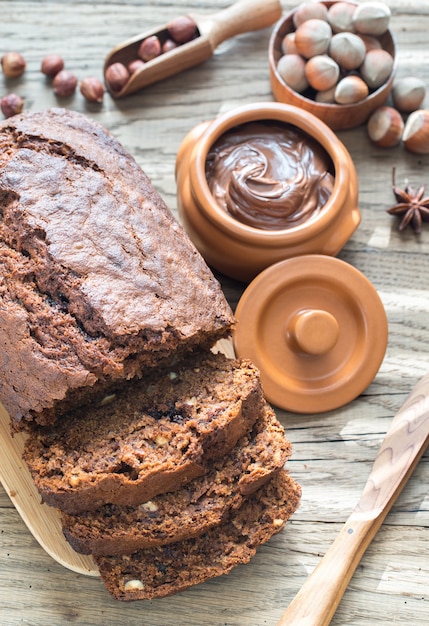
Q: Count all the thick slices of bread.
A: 3